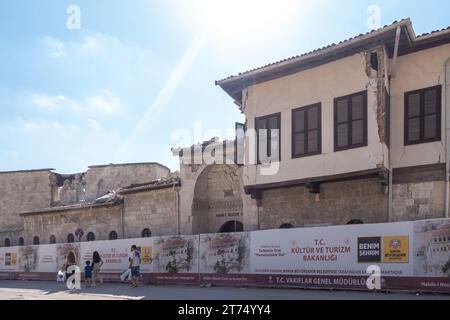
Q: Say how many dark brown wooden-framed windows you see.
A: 4